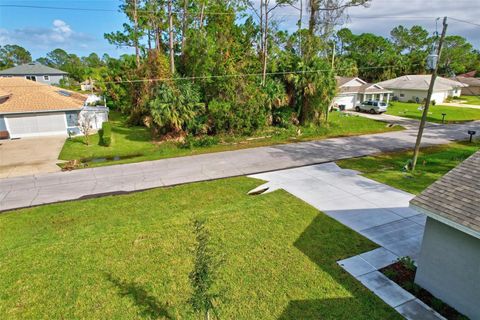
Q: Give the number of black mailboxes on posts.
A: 2